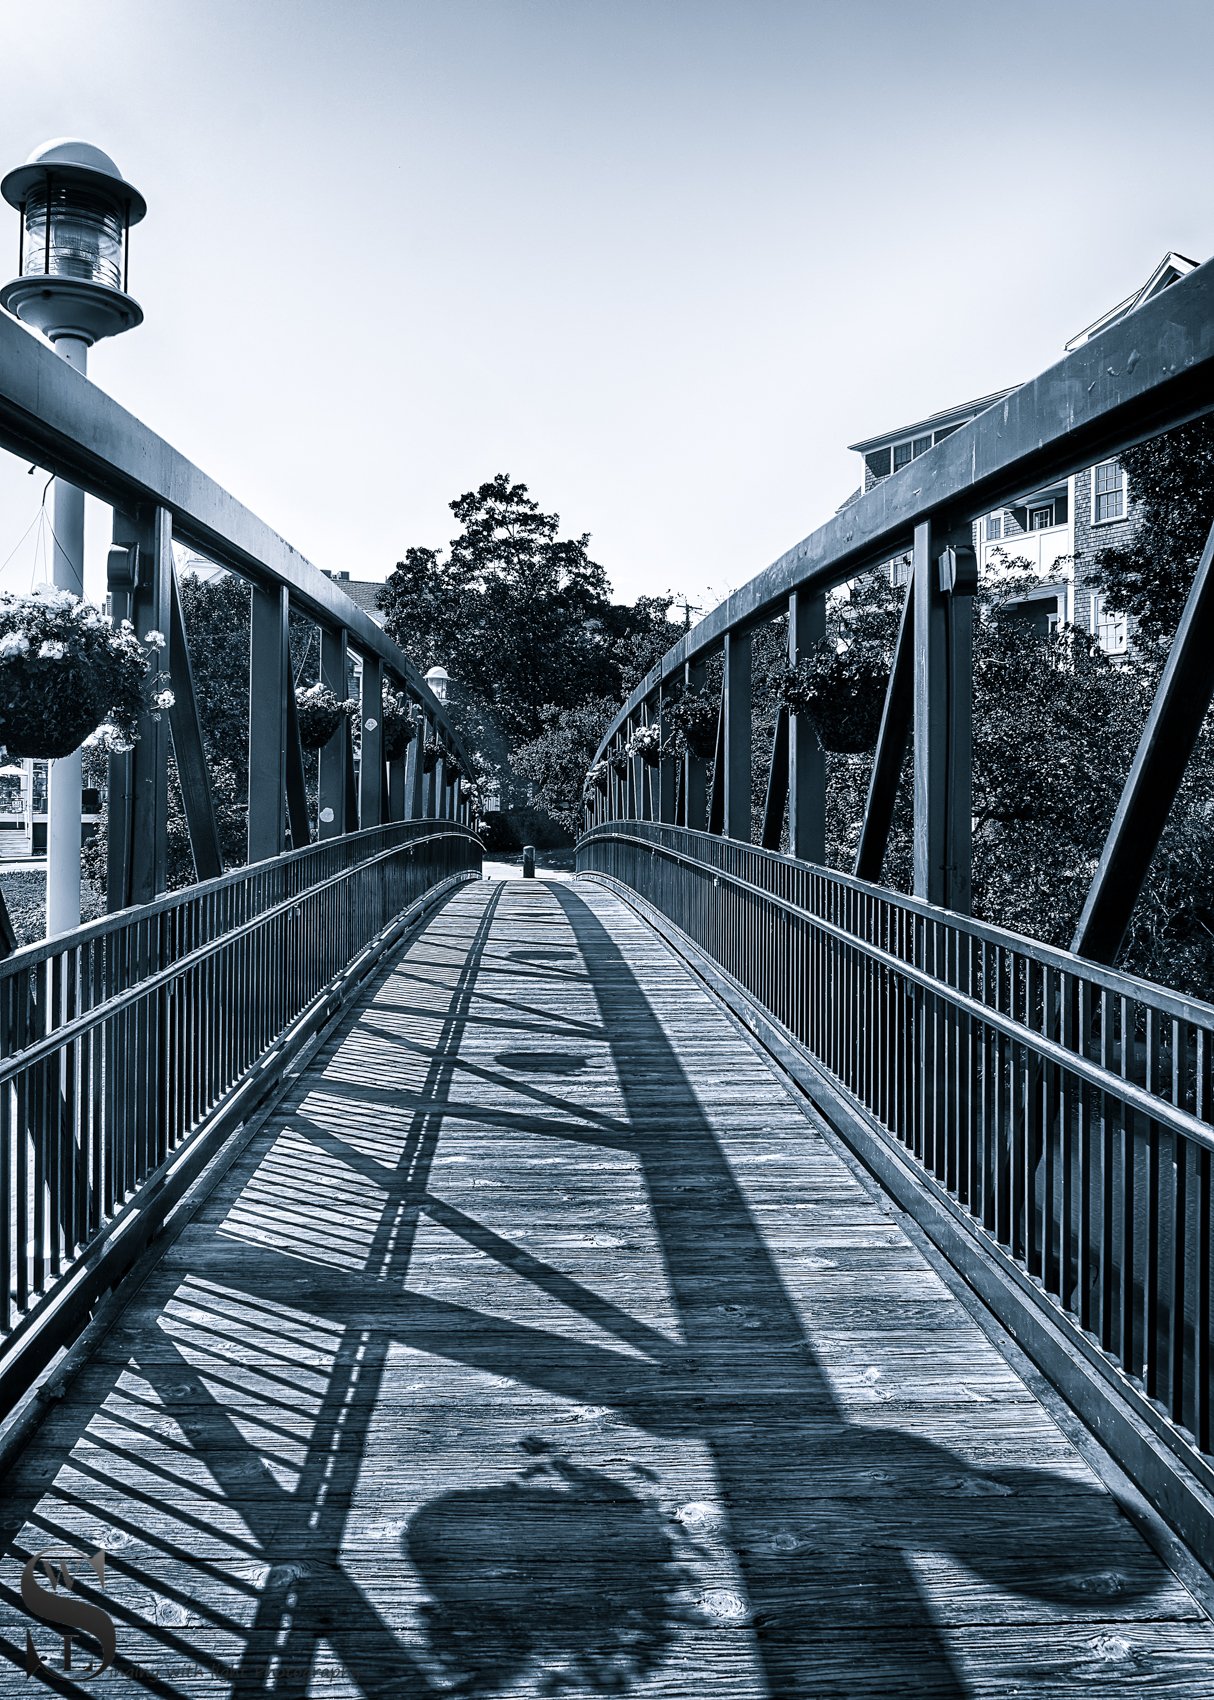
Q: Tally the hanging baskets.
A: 12